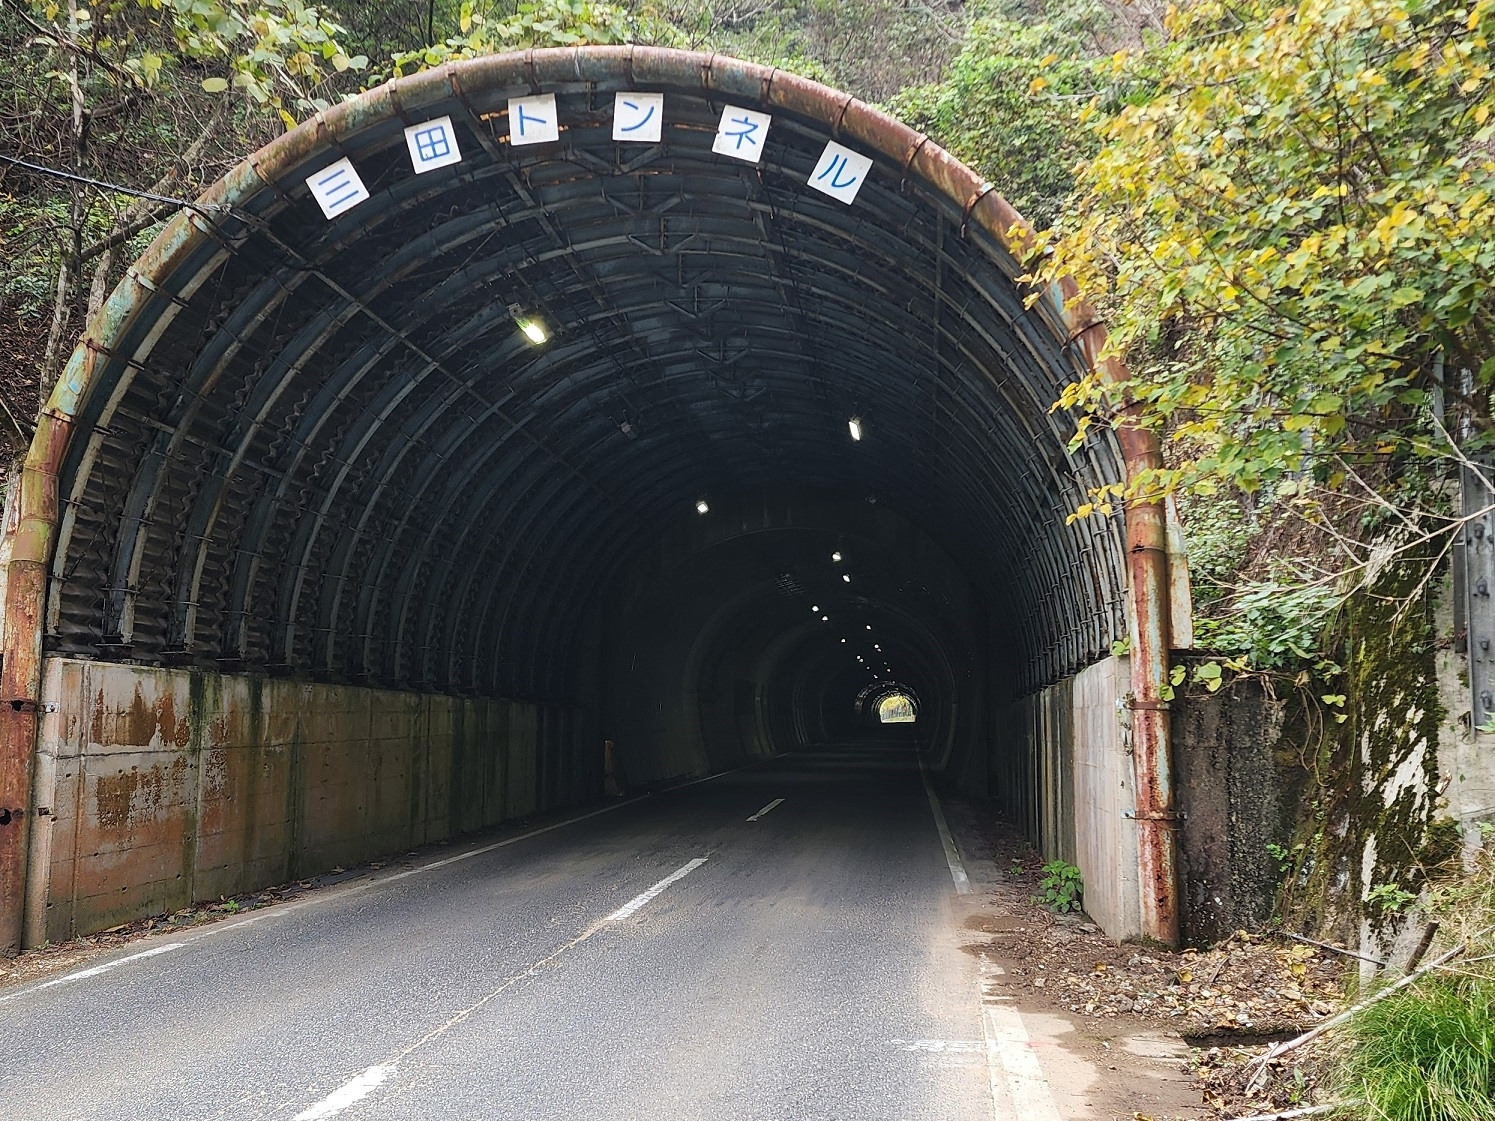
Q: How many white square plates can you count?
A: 6